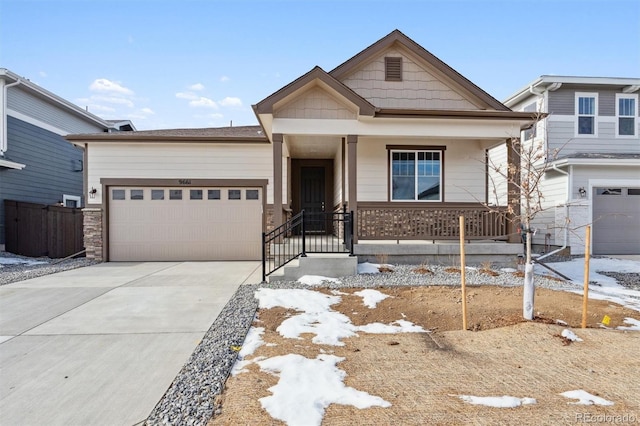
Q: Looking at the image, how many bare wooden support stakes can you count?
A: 2